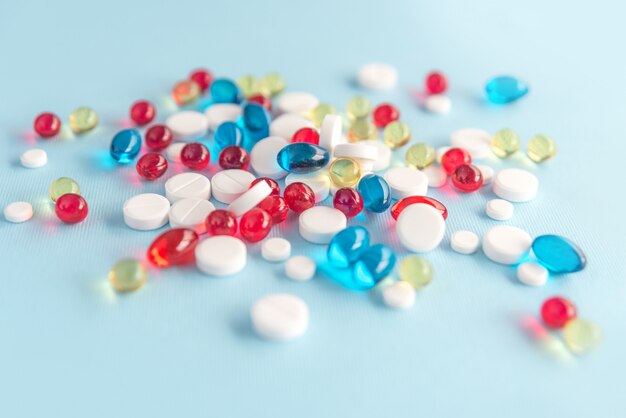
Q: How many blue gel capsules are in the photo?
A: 10